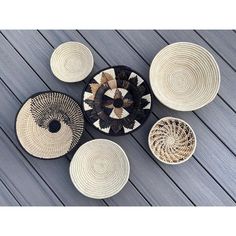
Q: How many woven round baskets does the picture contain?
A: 6